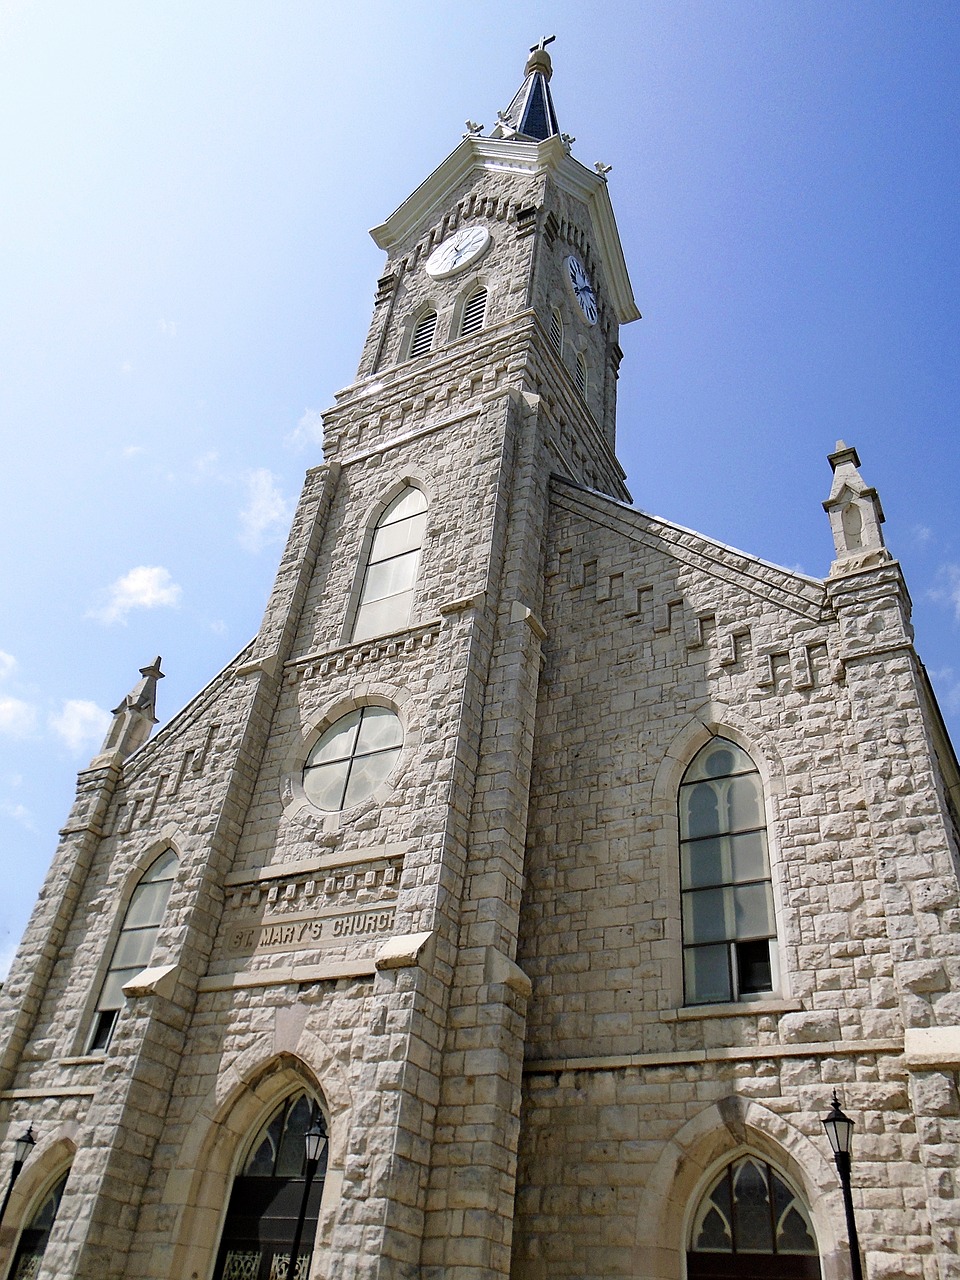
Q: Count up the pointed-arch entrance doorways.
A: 3